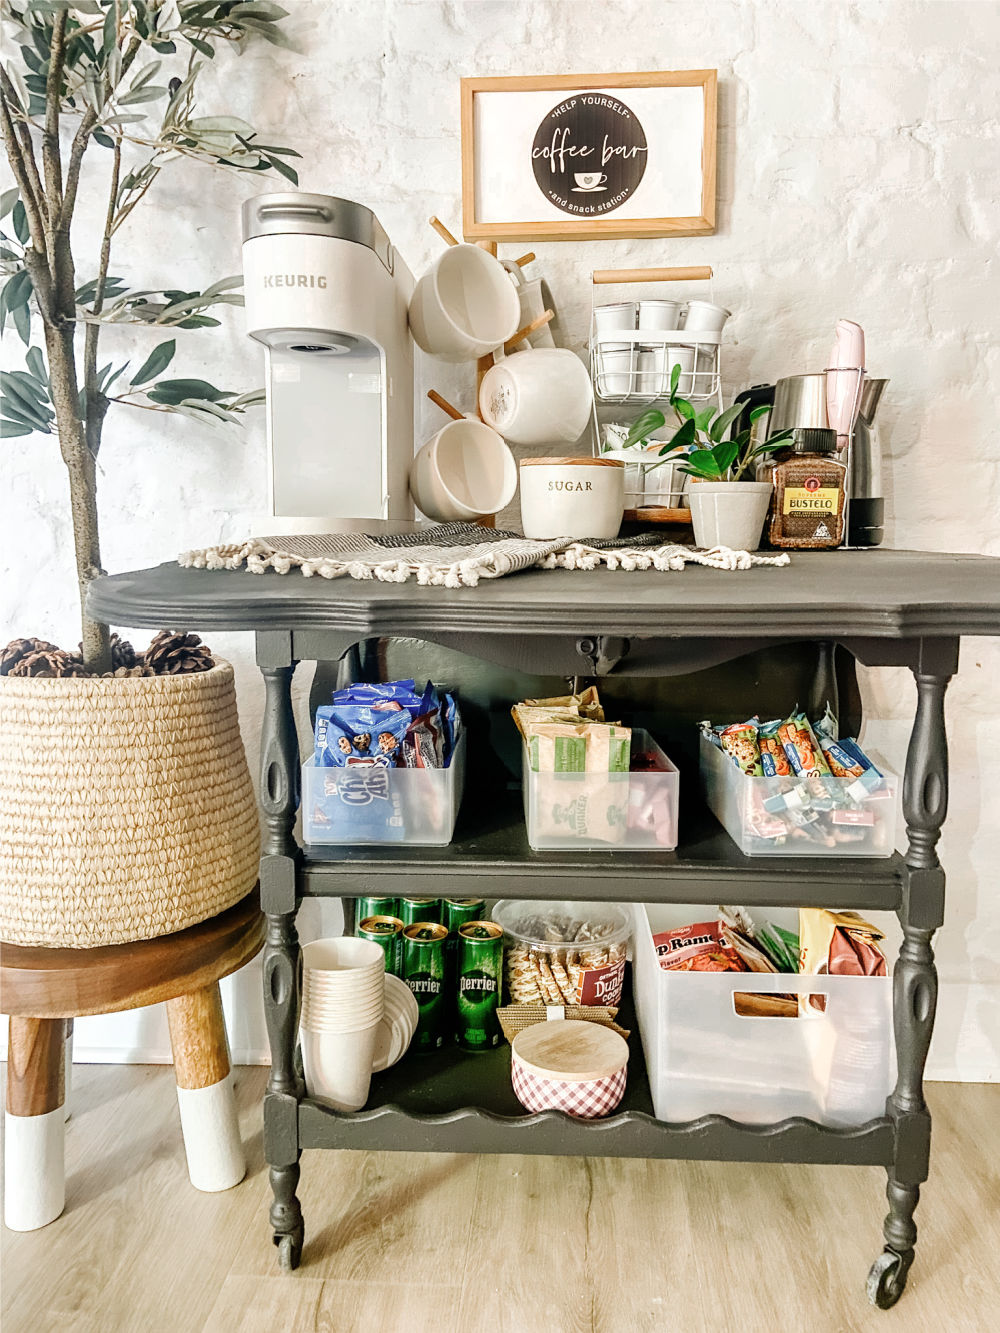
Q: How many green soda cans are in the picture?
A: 6